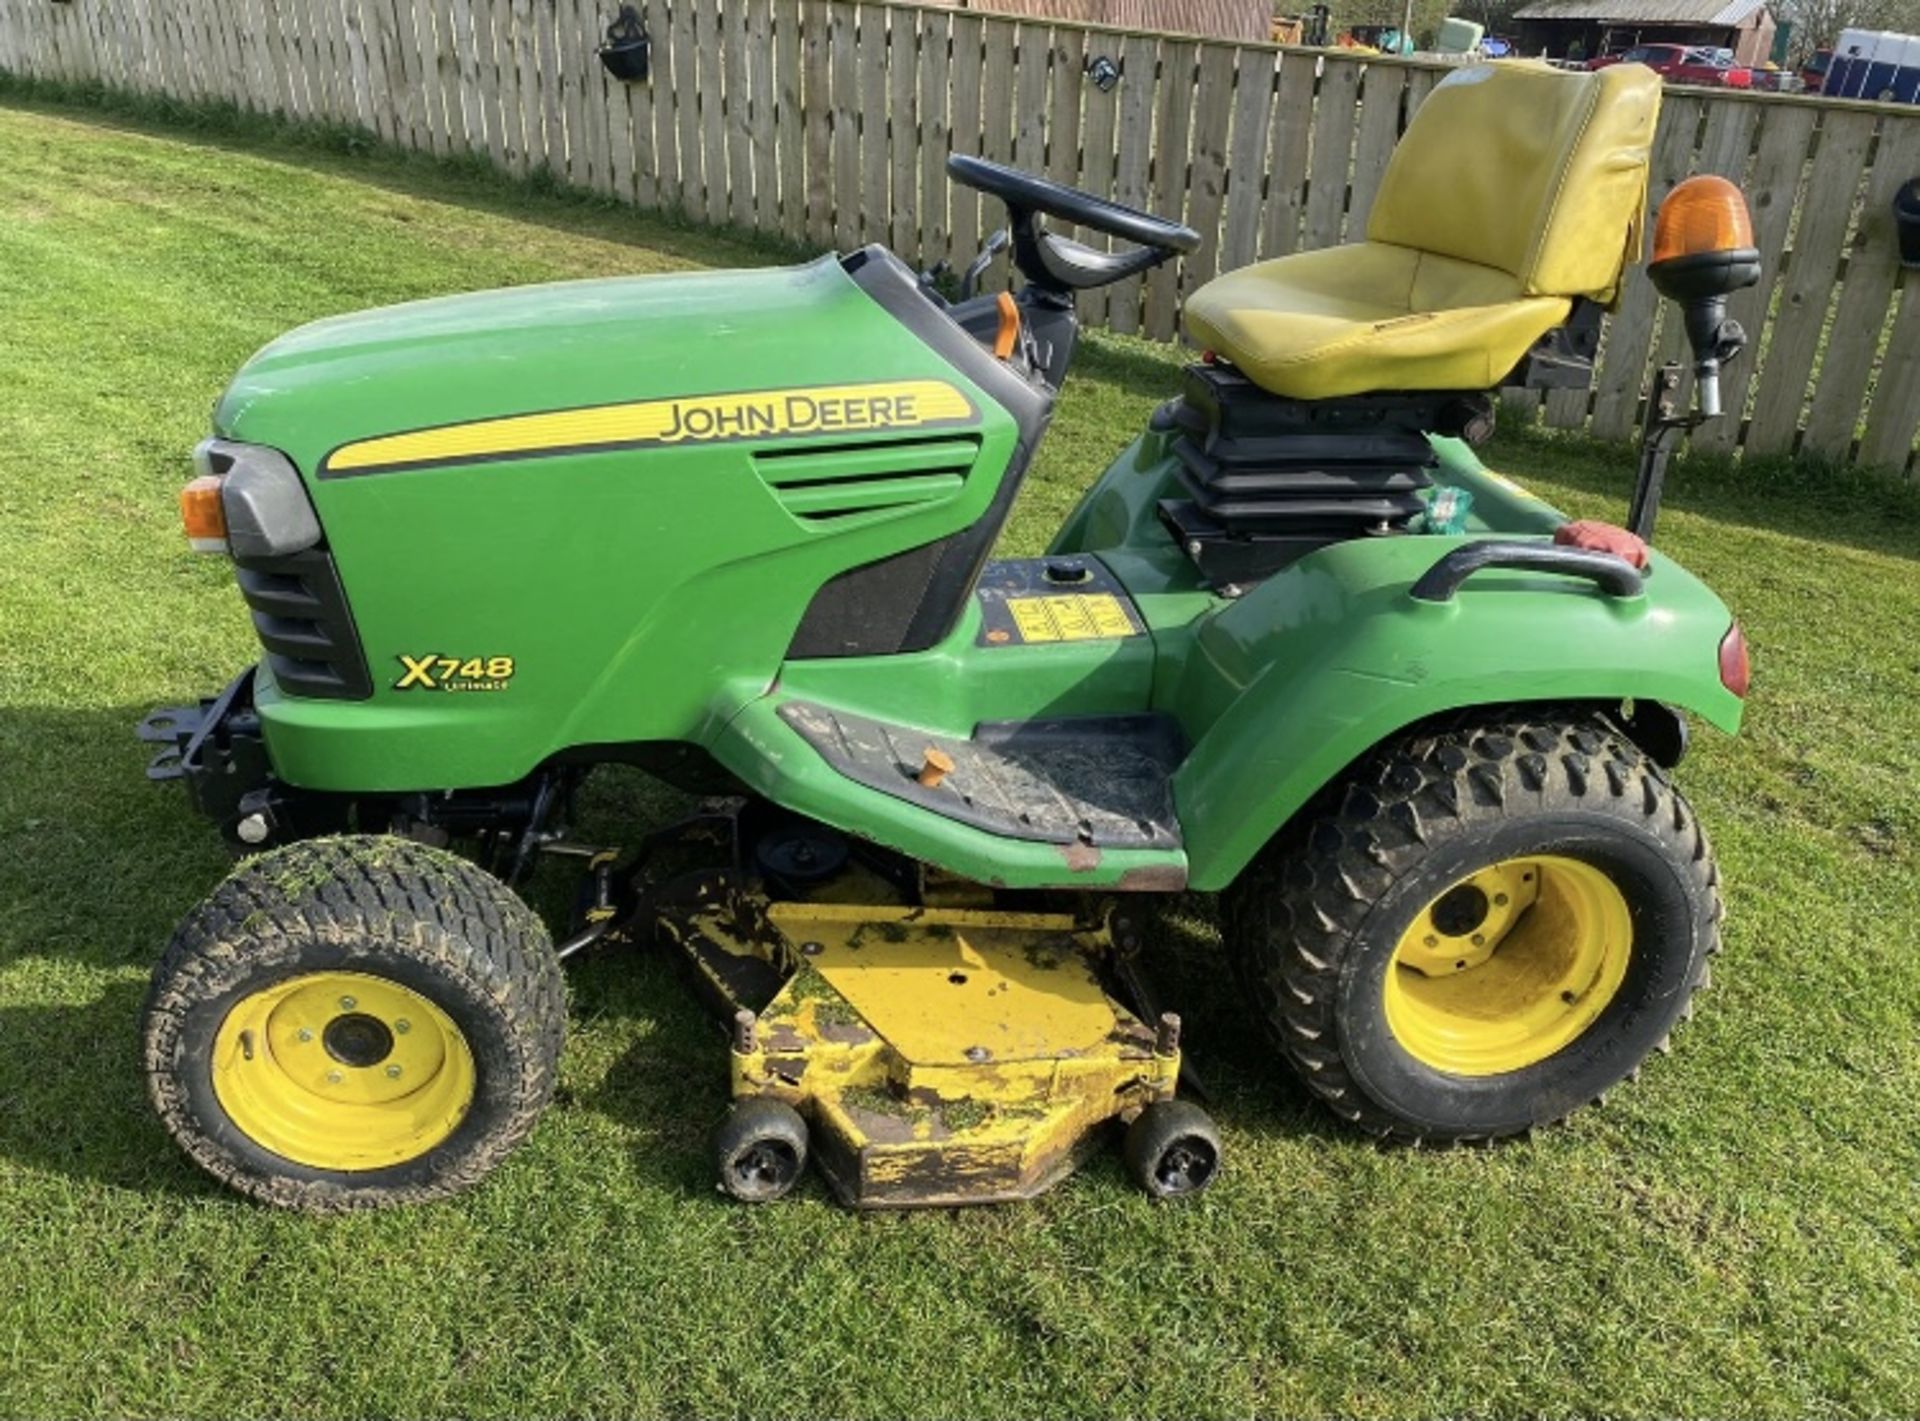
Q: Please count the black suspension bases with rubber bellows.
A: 1